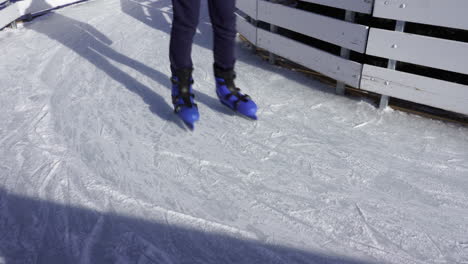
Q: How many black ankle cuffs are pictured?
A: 2